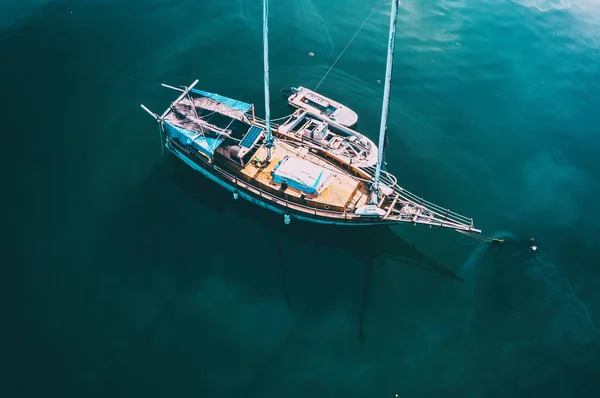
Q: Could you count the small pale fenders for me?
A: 2